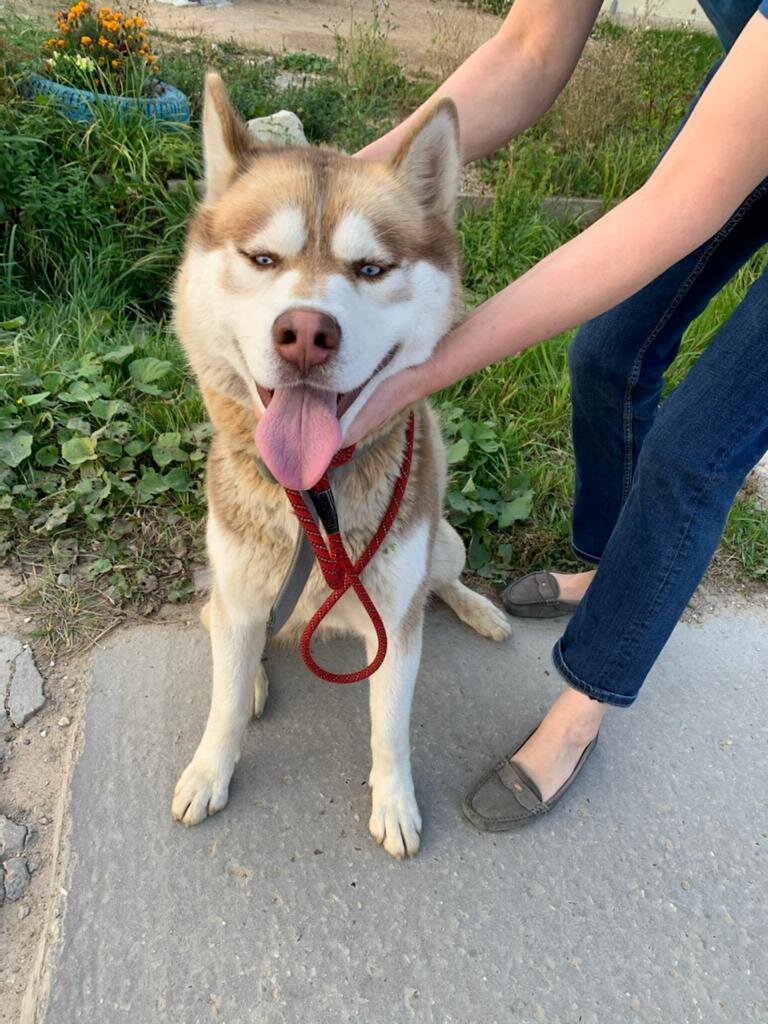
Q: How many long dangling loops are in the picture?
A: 1